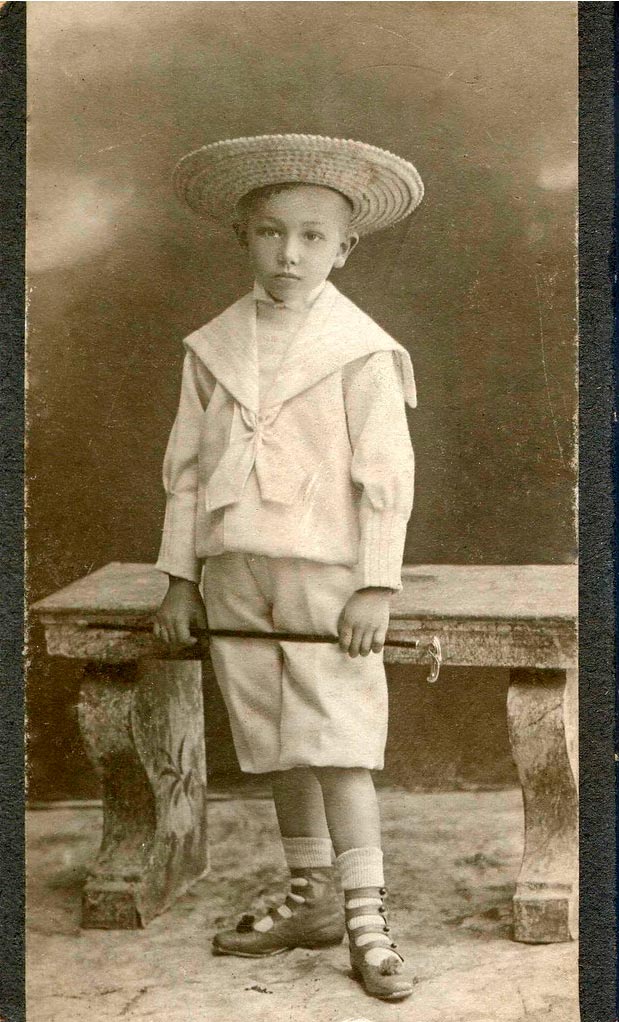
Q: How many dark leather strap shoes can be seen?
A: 2